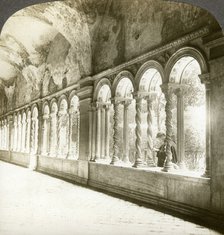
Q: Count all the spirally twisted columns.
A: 4